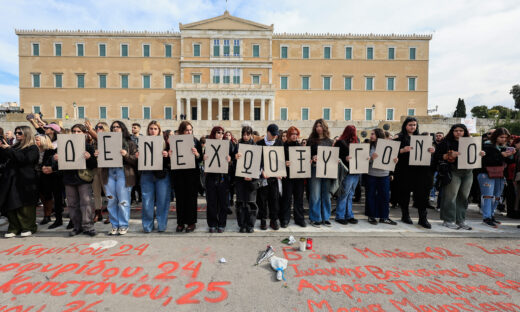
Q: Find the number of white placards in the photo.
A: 13